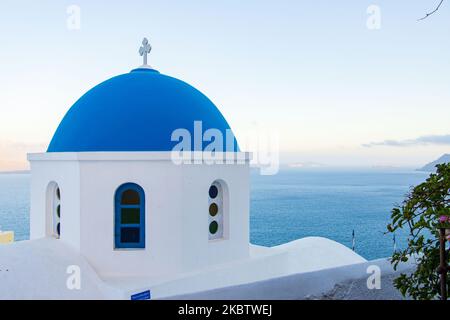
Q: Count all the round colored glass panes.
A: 6